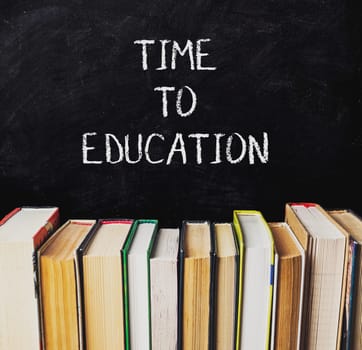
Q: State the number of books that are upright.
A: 11